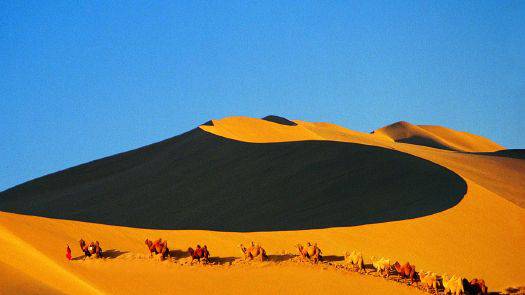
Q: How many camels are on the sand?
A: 11